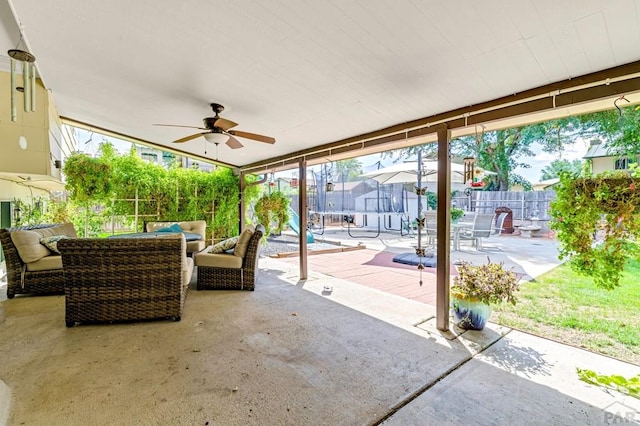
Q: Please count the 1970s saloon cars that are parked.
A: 0